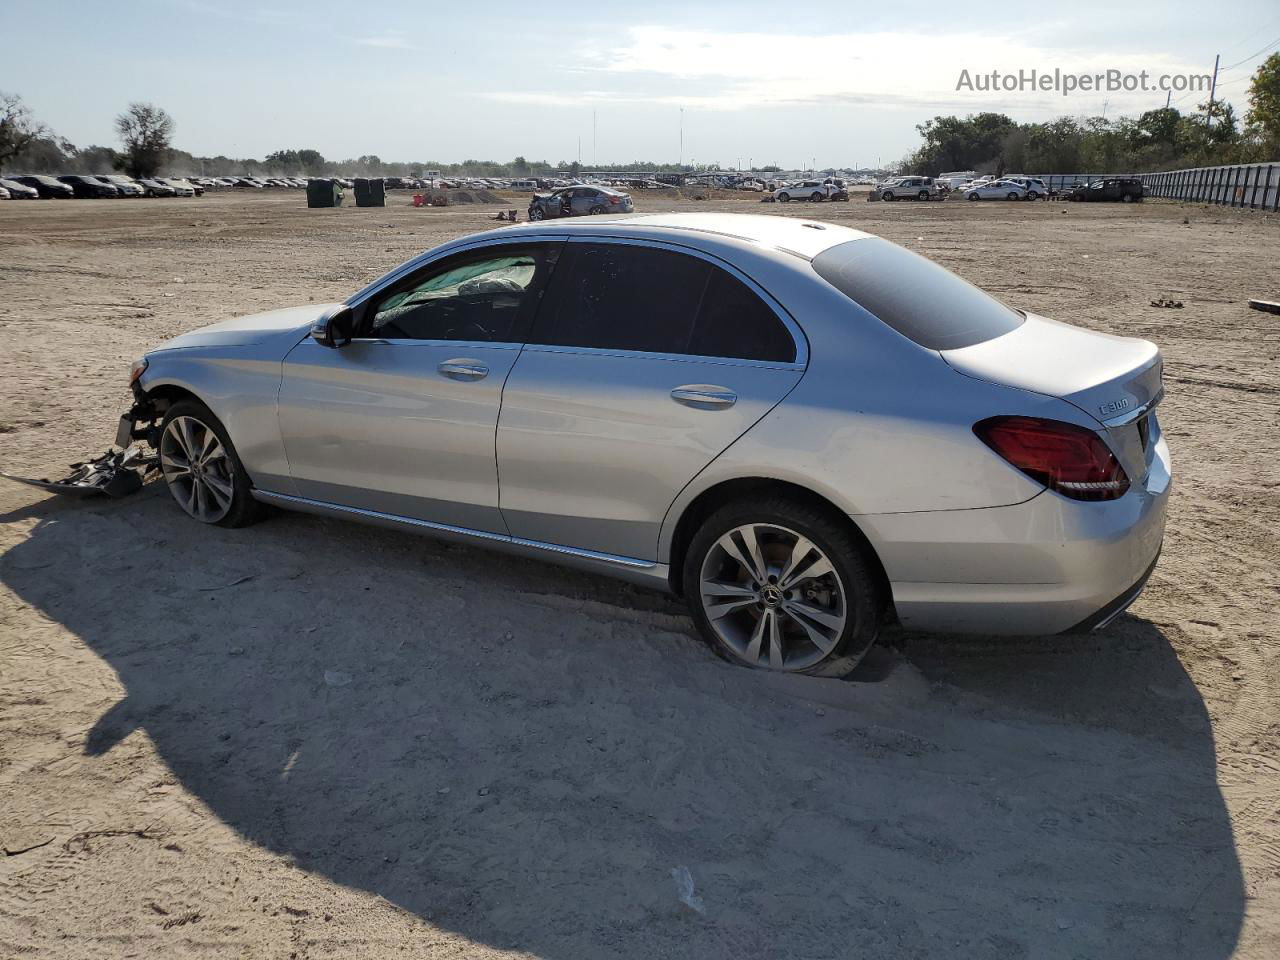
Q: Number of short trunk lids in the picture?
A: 1